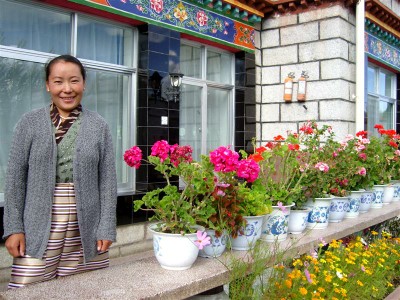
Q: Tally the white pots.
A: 12